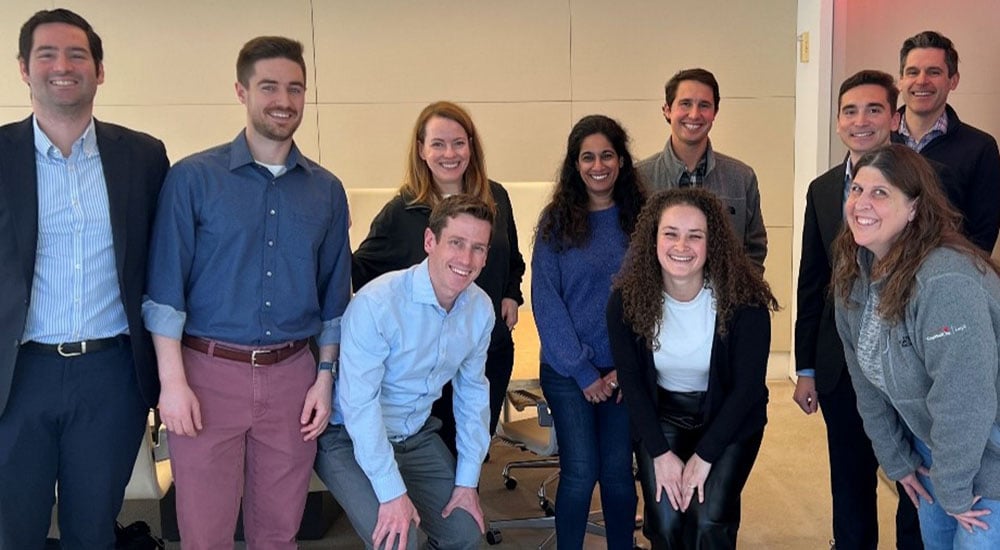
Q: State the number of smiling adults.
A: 10